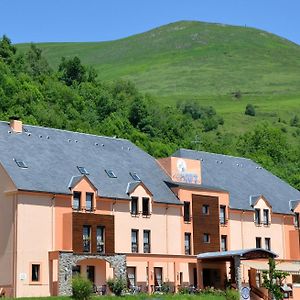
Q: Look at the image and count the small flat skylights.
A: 4